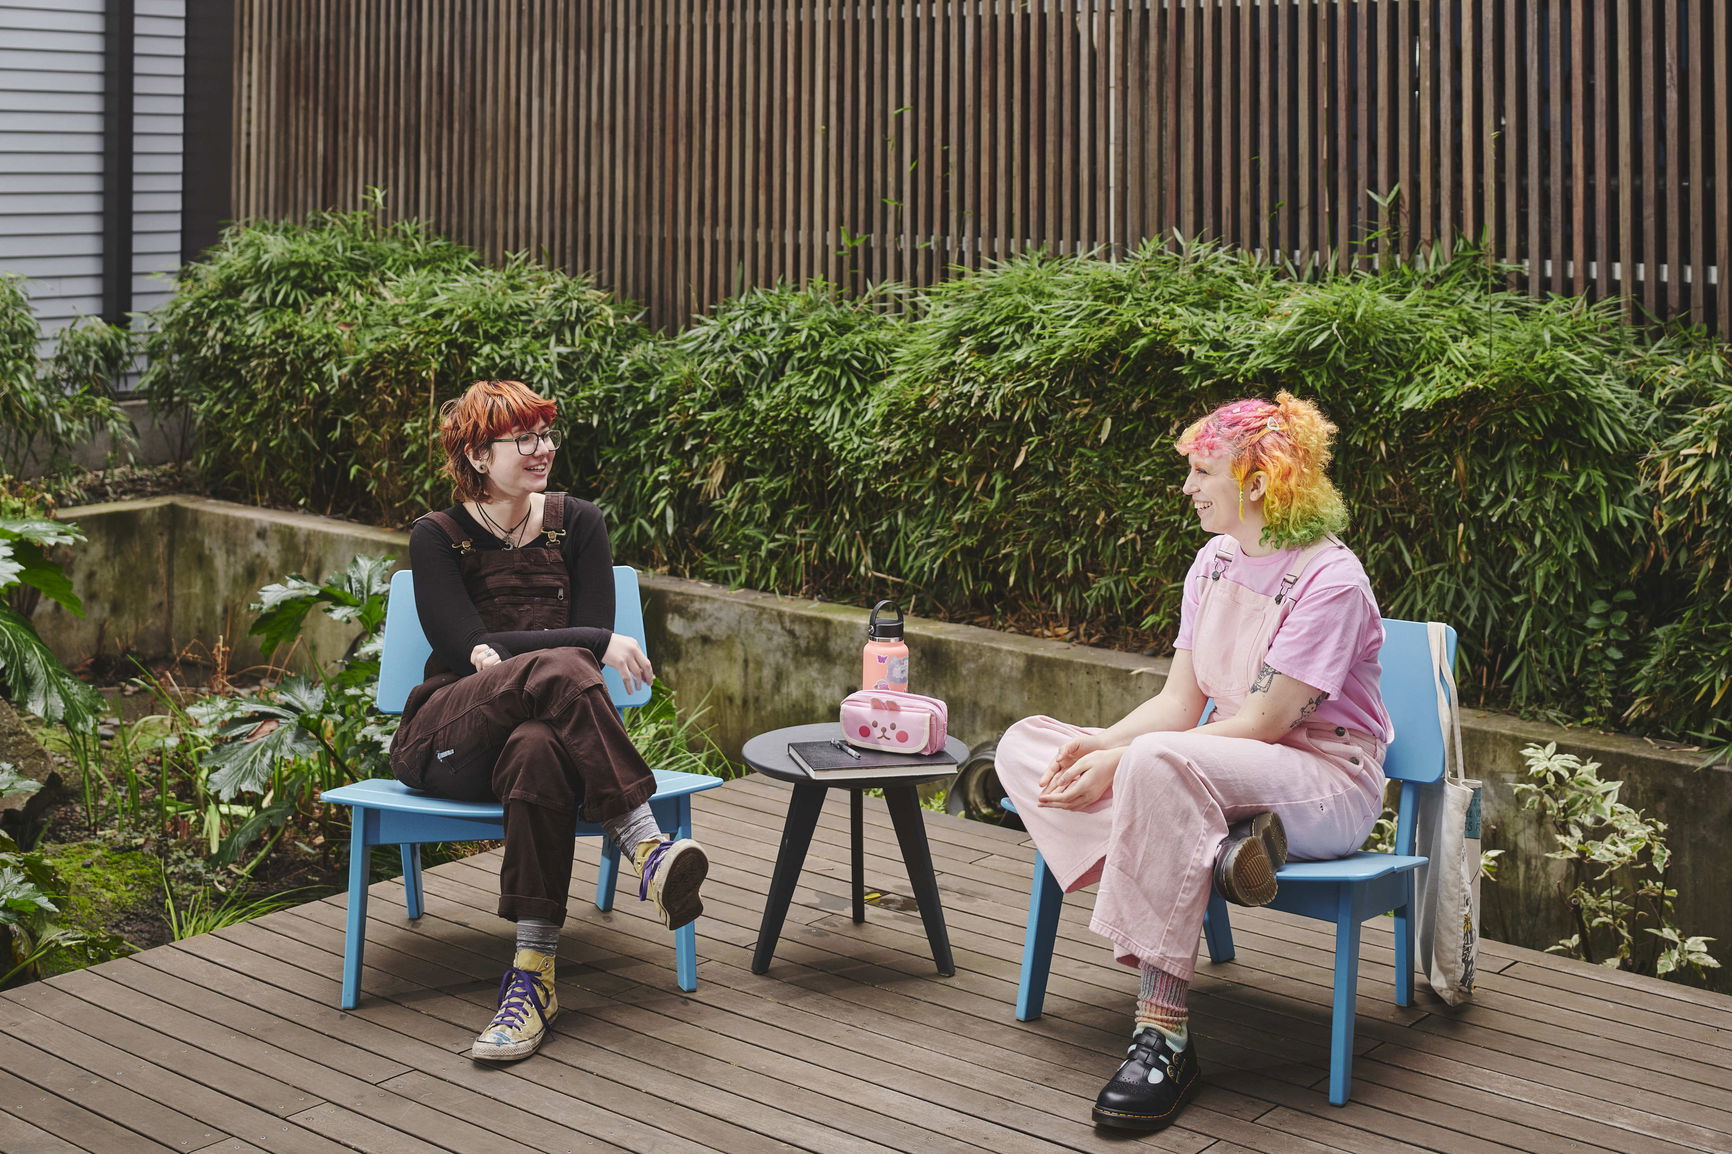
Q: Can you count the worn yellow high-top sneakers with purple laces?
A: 2